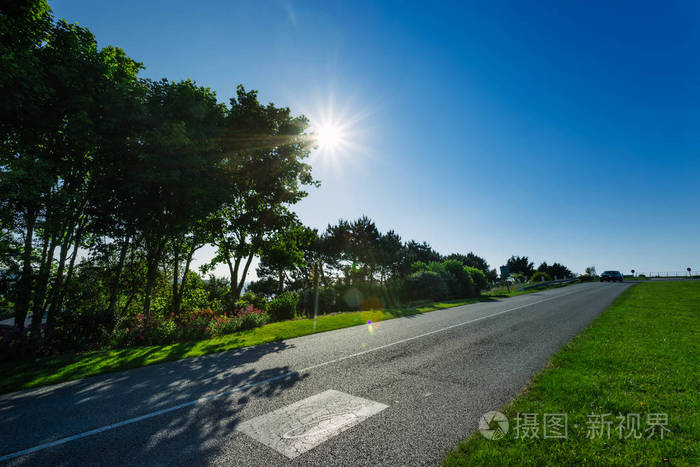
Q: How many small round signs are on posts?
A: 2